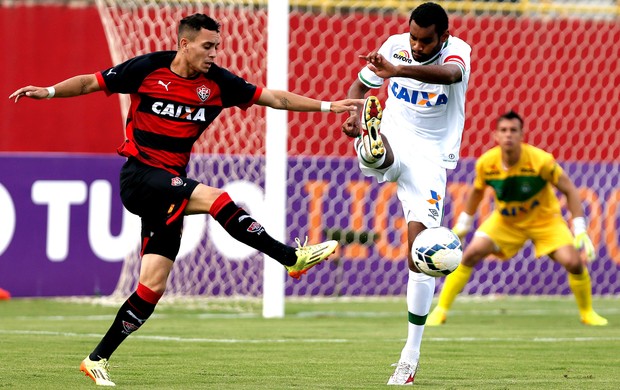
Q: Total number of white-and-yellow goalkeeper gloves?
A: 2